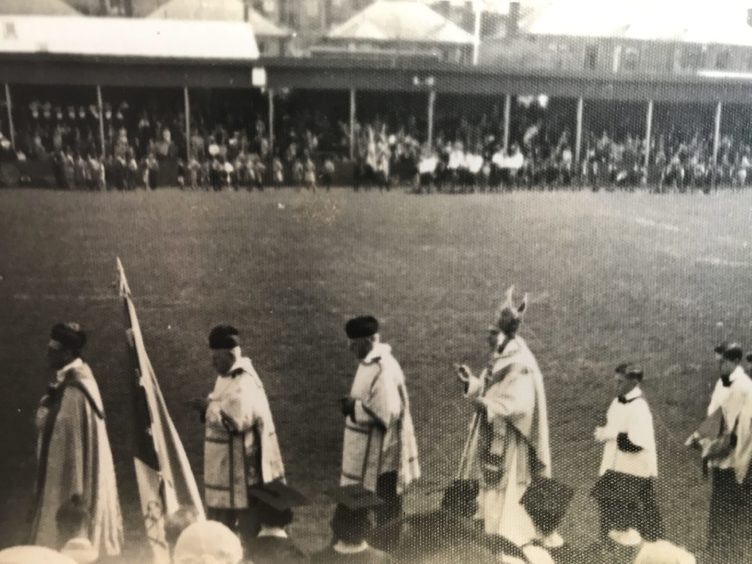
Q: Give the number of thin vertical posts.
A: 10